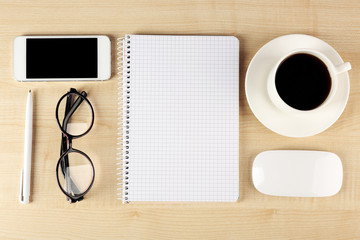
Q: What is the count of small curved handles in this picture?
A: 1